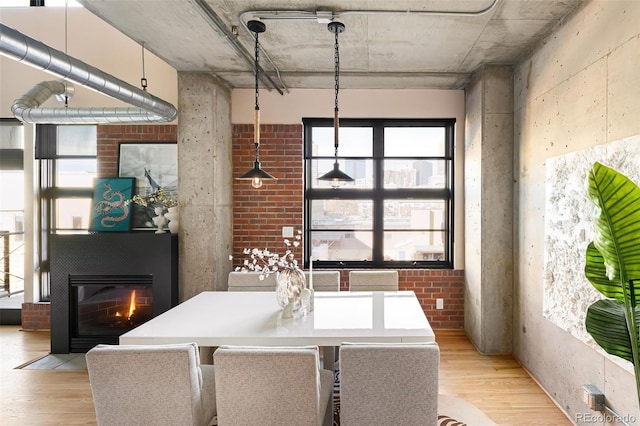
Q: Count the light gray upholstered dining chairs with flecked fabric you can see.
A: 6